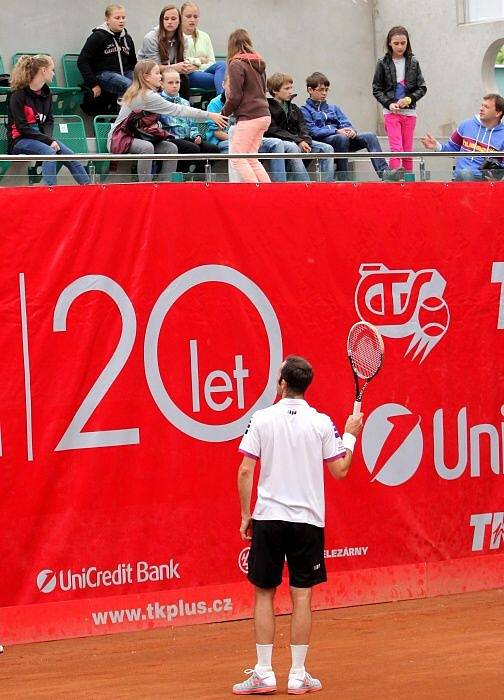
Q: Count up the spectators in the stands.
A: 12